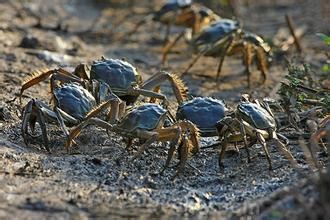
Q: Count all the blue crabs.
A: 7